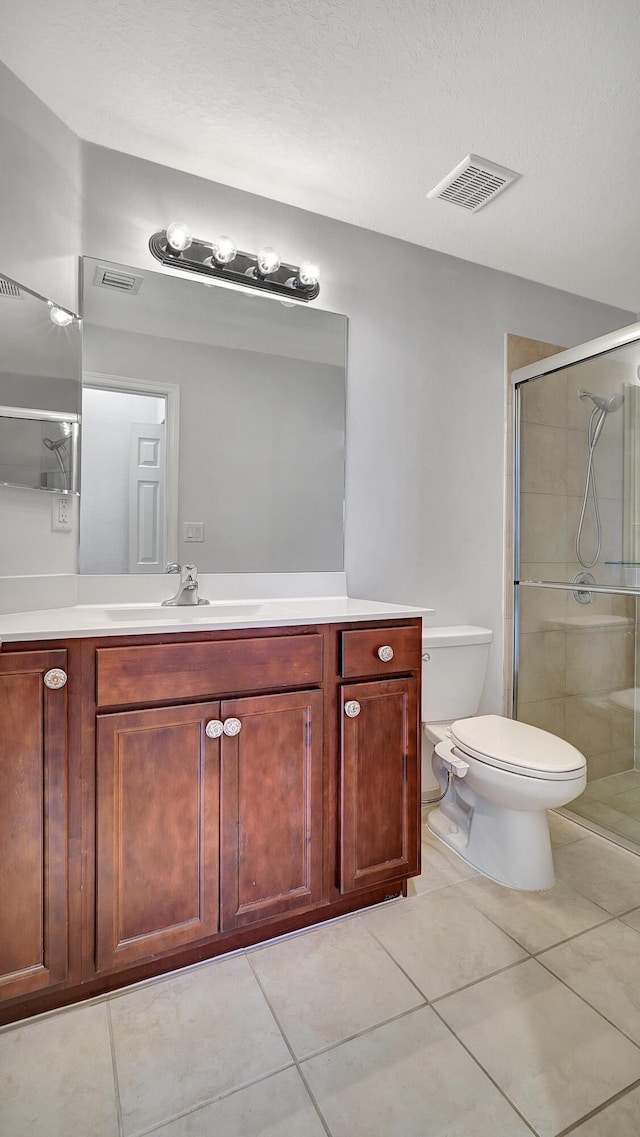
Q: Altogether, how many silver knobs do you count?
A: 5